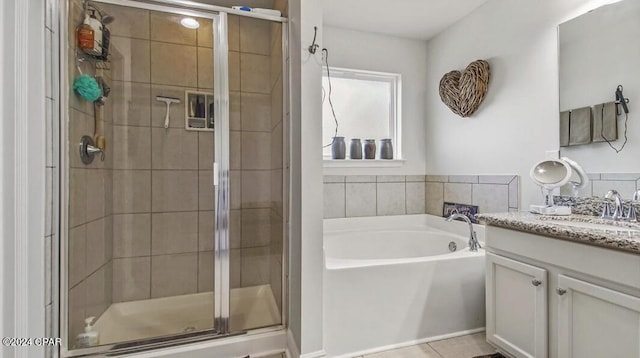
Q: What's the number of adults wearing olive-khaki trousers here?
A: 0